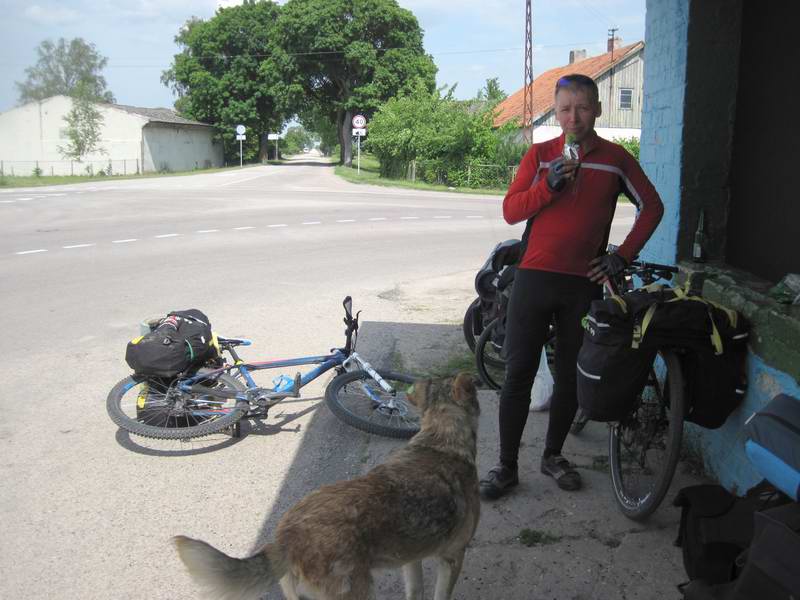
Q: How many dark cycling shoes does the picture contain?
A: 2